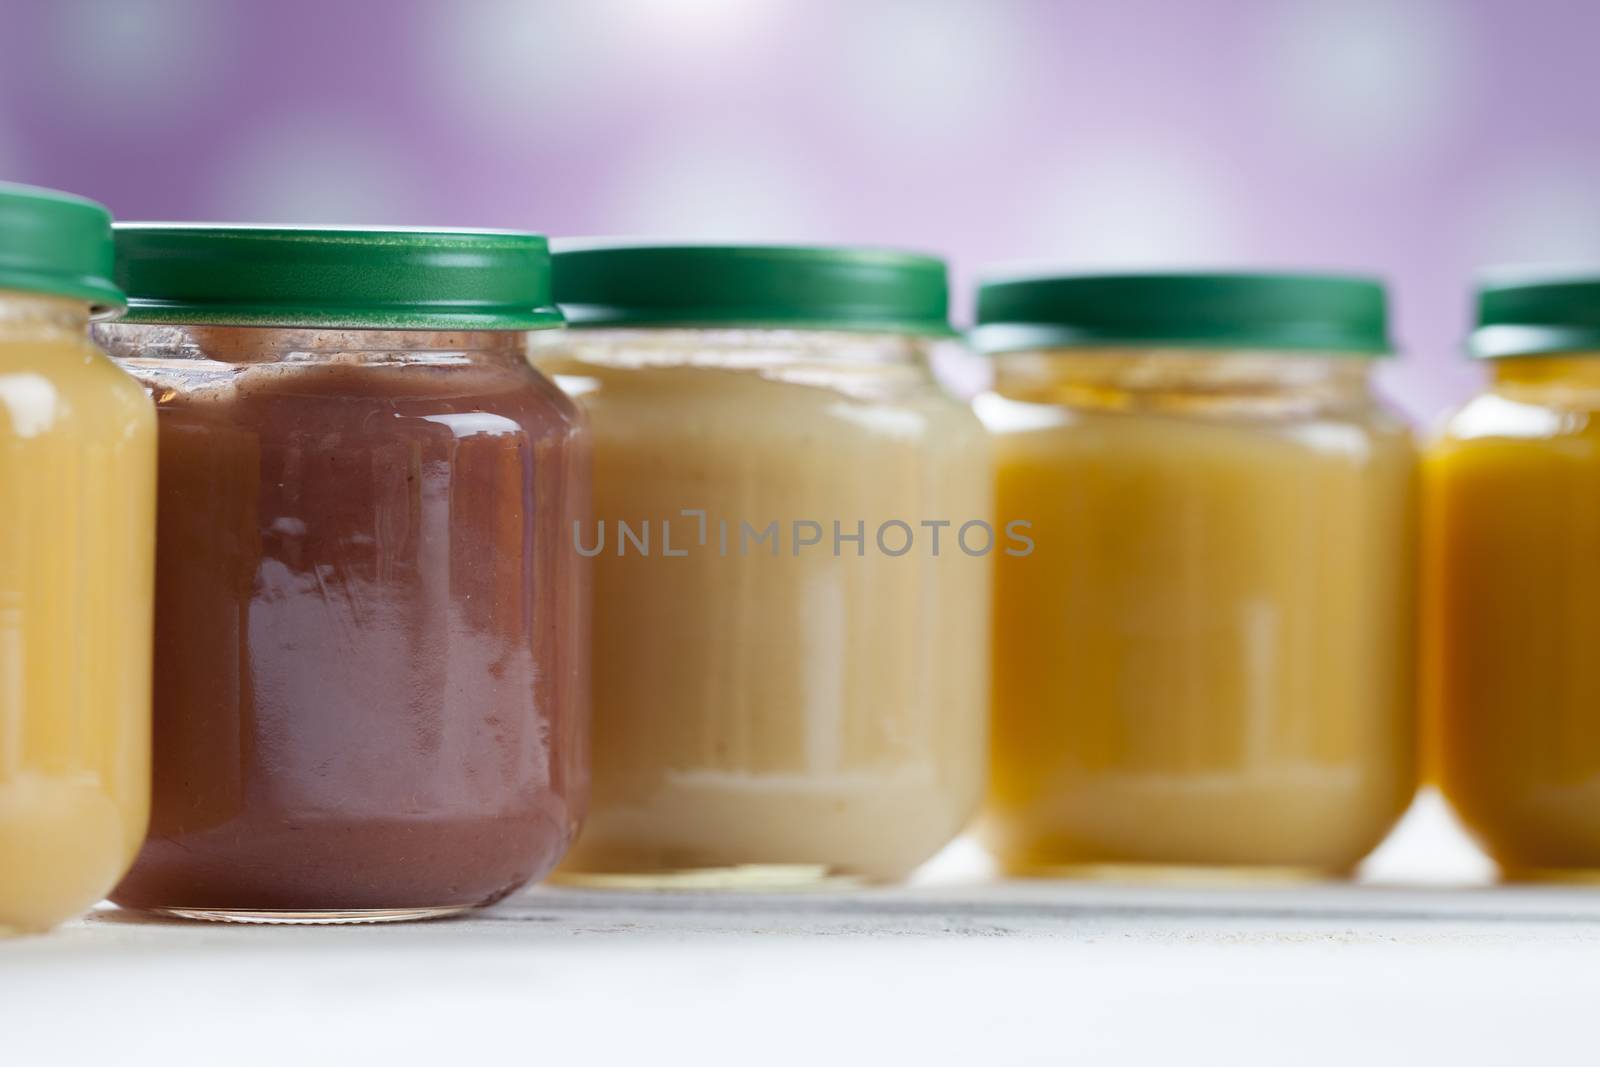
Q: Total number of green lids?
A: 5